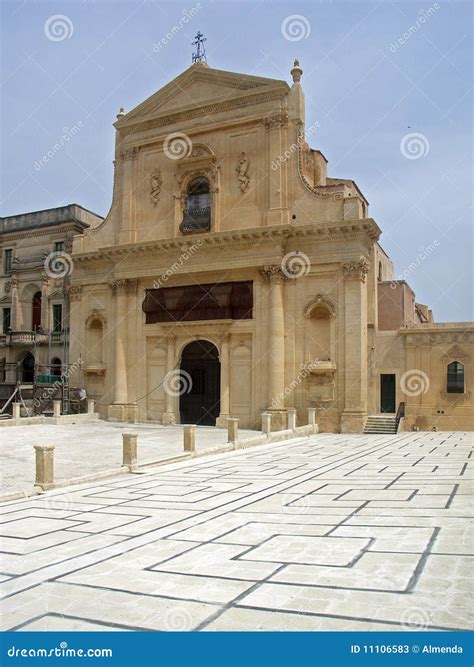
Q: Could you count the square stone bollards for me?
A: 10